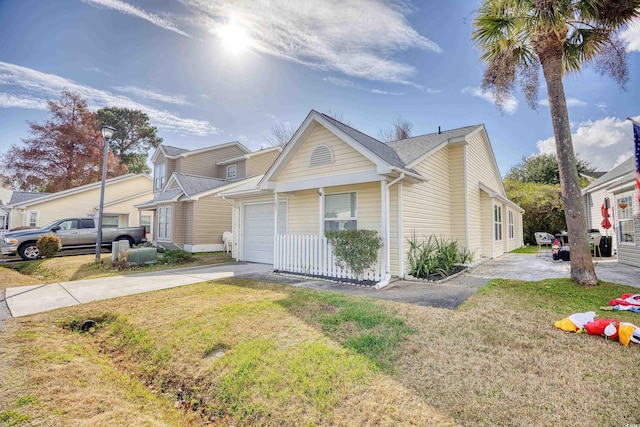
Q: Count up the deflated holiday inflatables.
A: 2